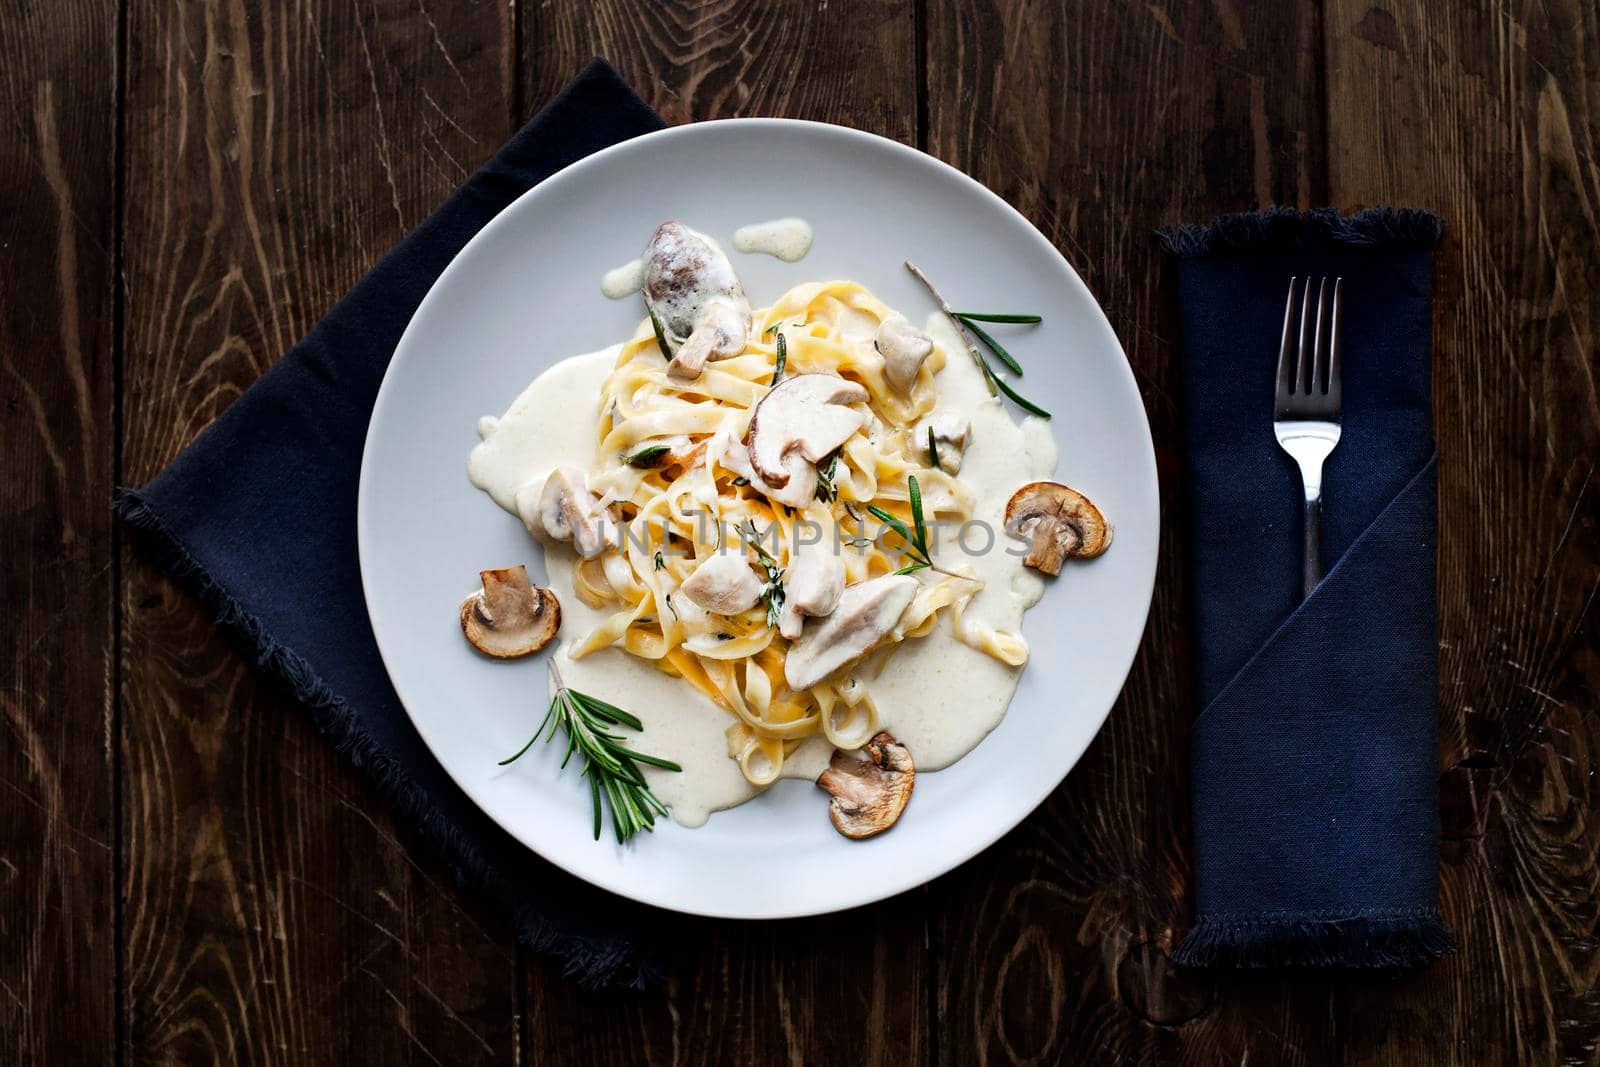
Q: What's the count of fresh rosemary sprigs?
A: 3